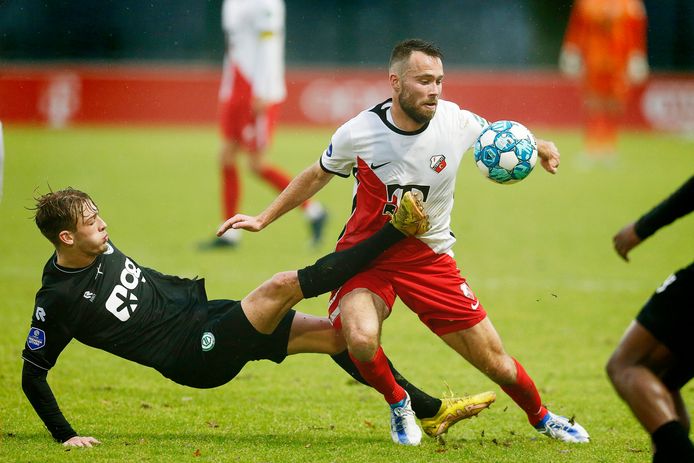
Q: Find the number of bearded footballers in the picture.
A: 1